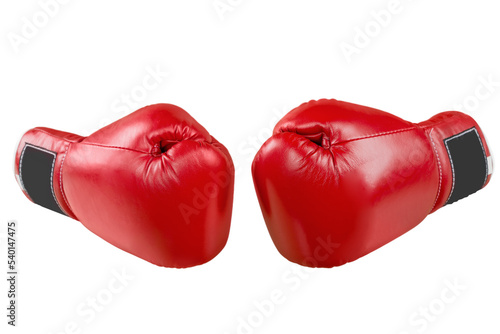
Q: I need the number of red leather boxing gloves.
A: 2